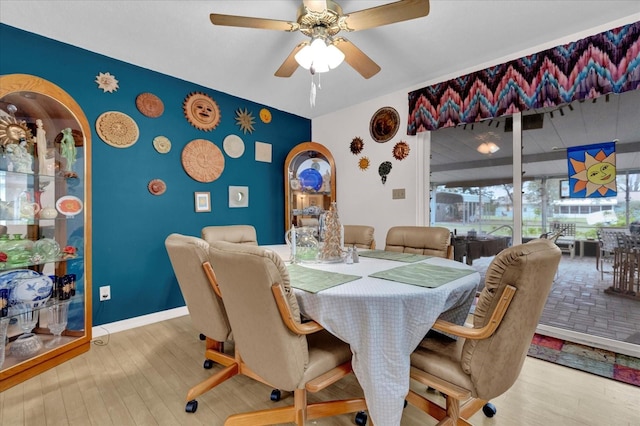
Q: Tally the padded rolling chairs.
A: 6